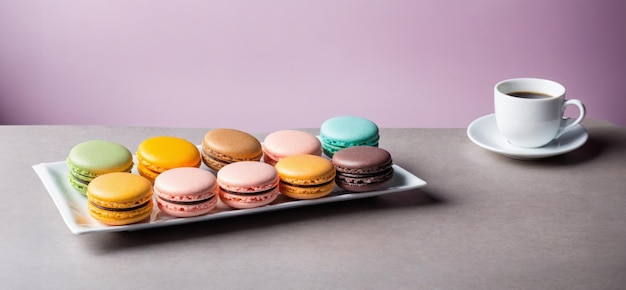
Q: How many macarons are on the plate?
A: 10